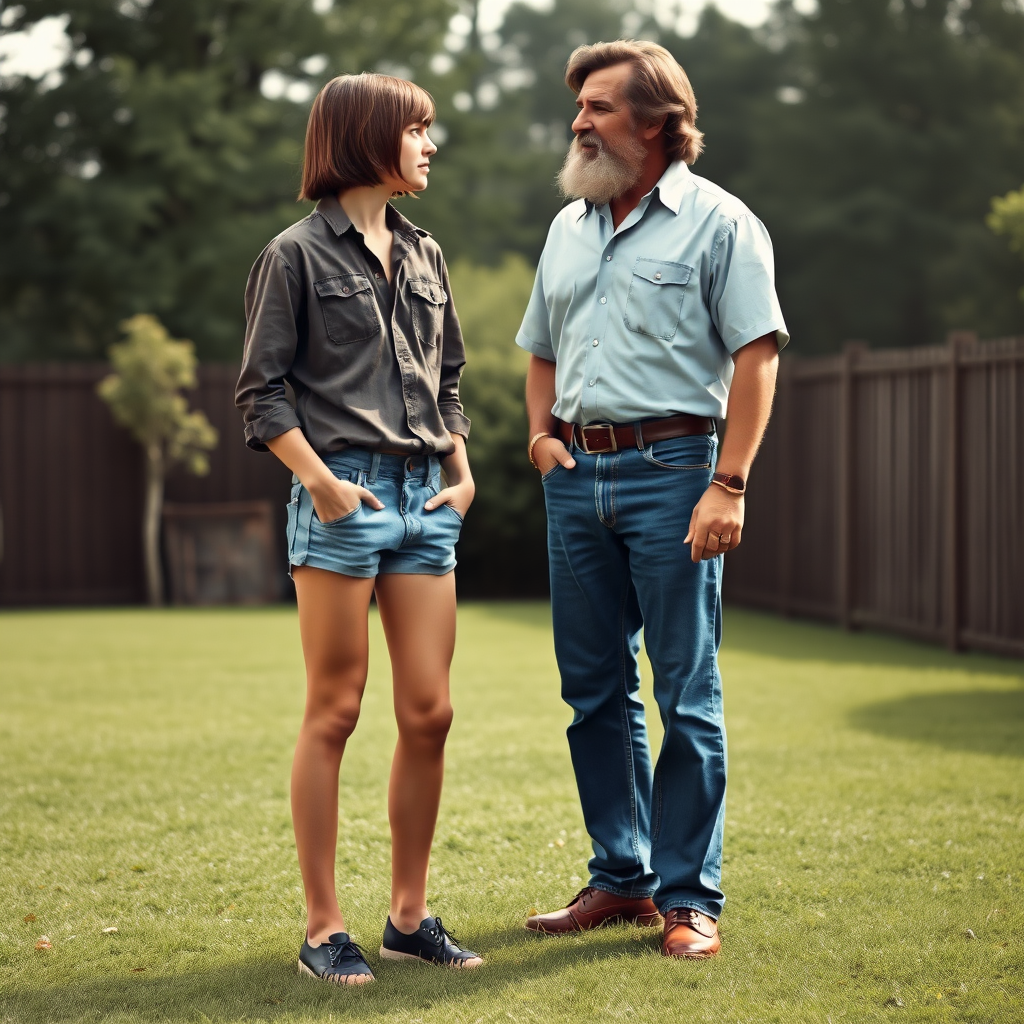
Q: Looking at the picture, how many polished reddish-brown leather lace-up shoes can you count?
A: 2